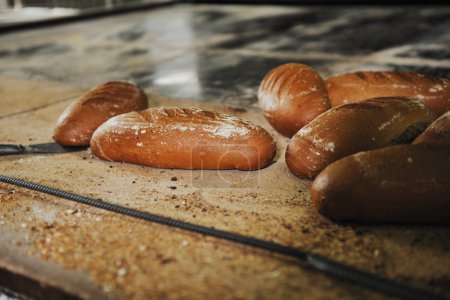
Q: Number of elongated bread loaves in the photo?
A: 7